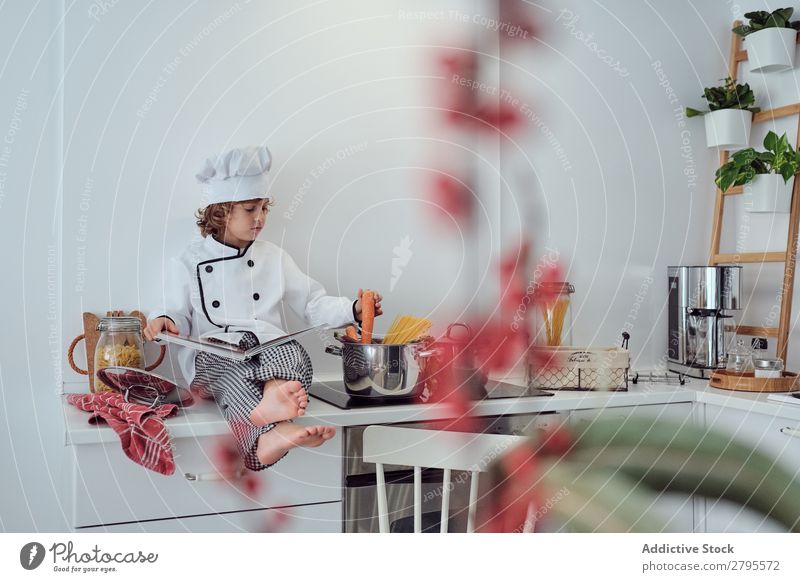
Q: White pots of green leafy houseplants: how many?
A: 3